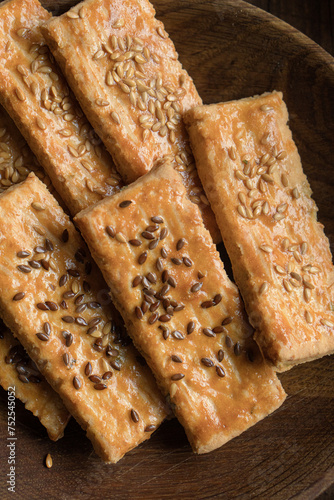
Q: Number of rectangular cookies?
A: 7